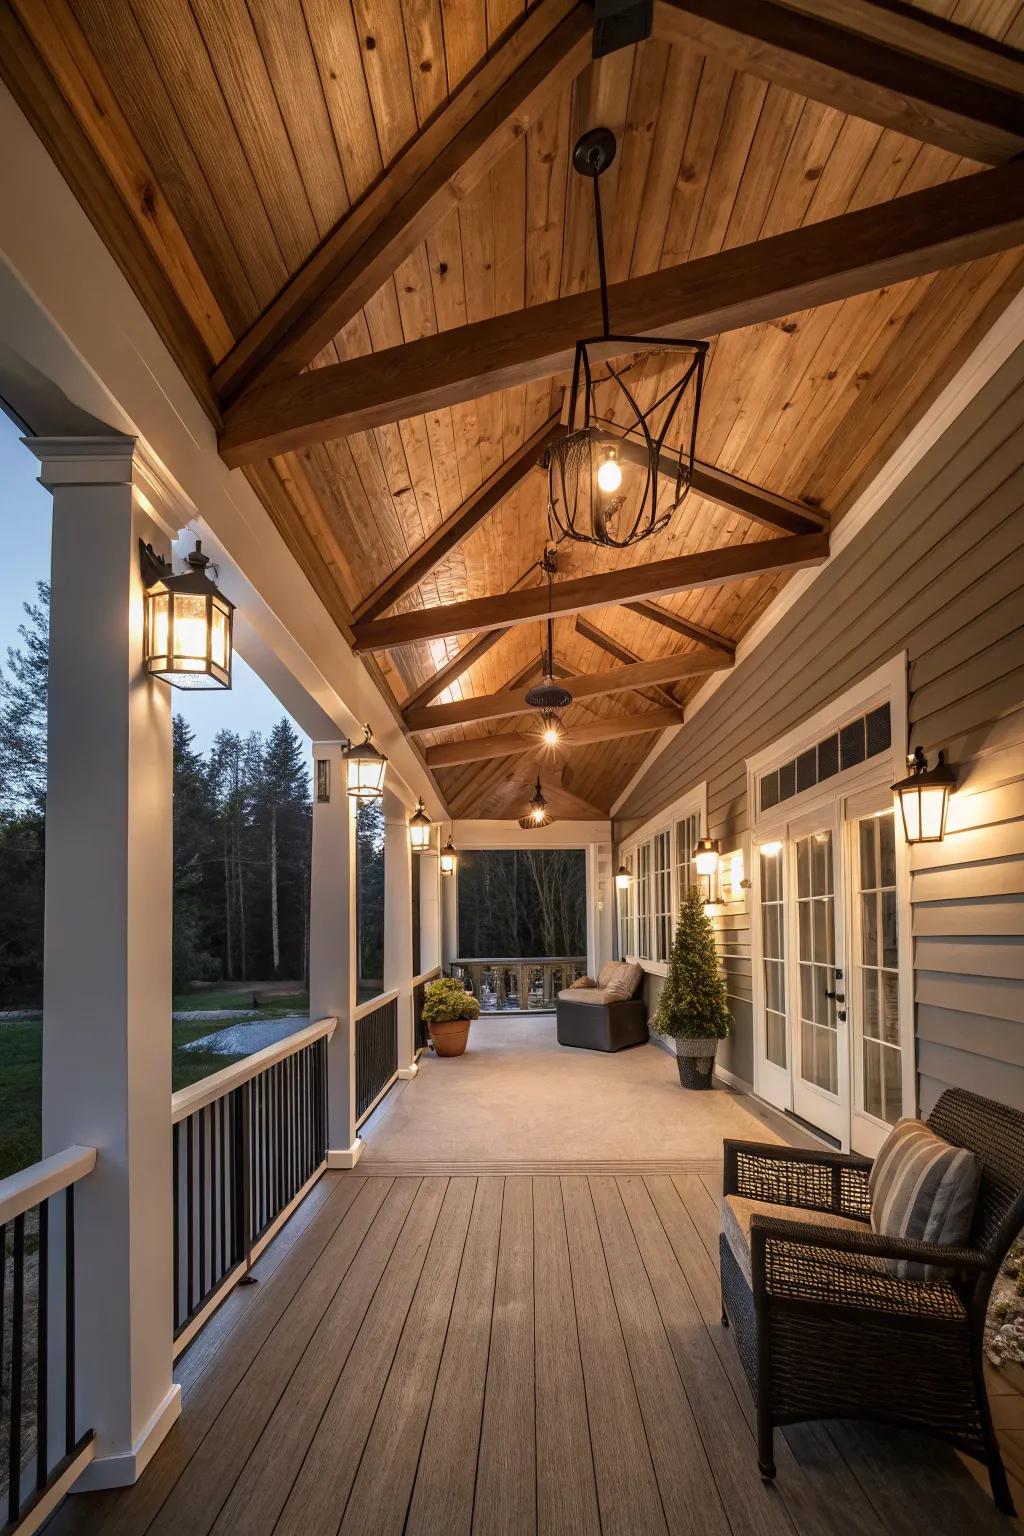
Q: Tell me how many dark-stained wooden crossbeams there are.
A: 4